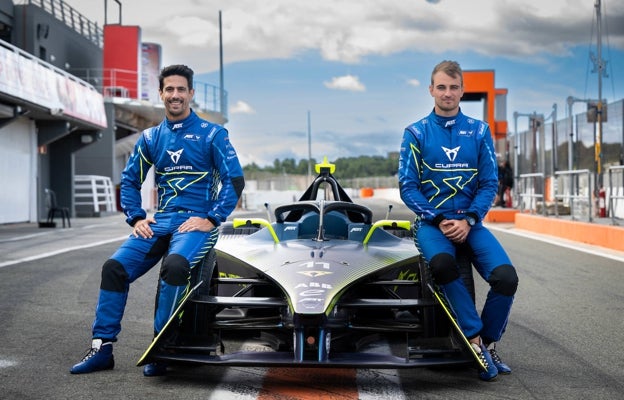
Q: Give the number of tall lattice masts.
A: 1